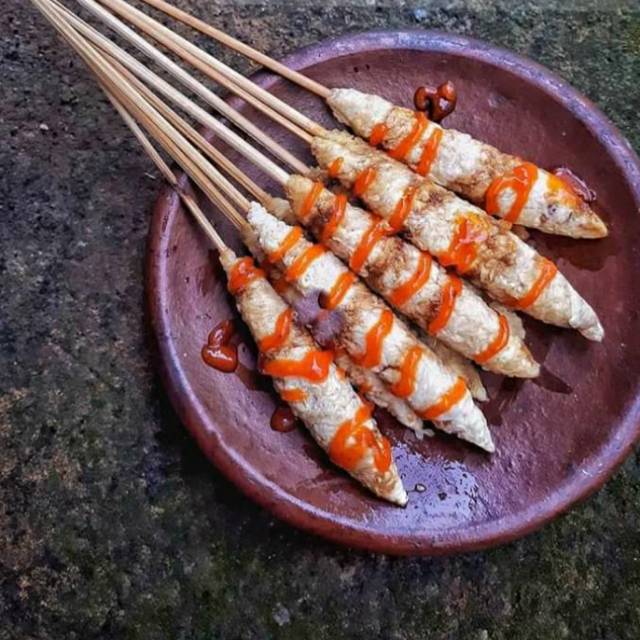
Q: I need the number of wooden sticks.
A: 9